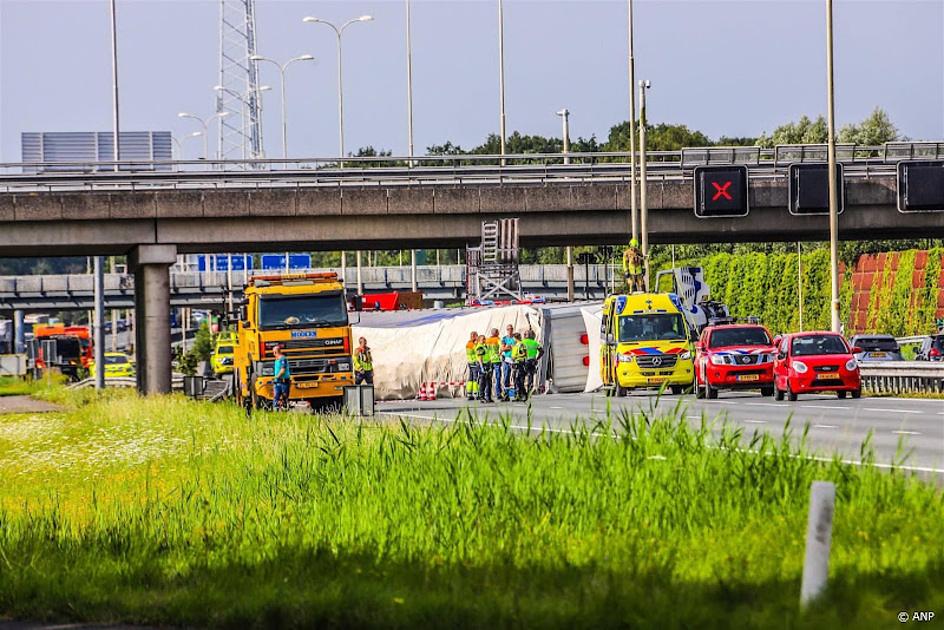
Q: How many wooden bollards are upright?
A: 1